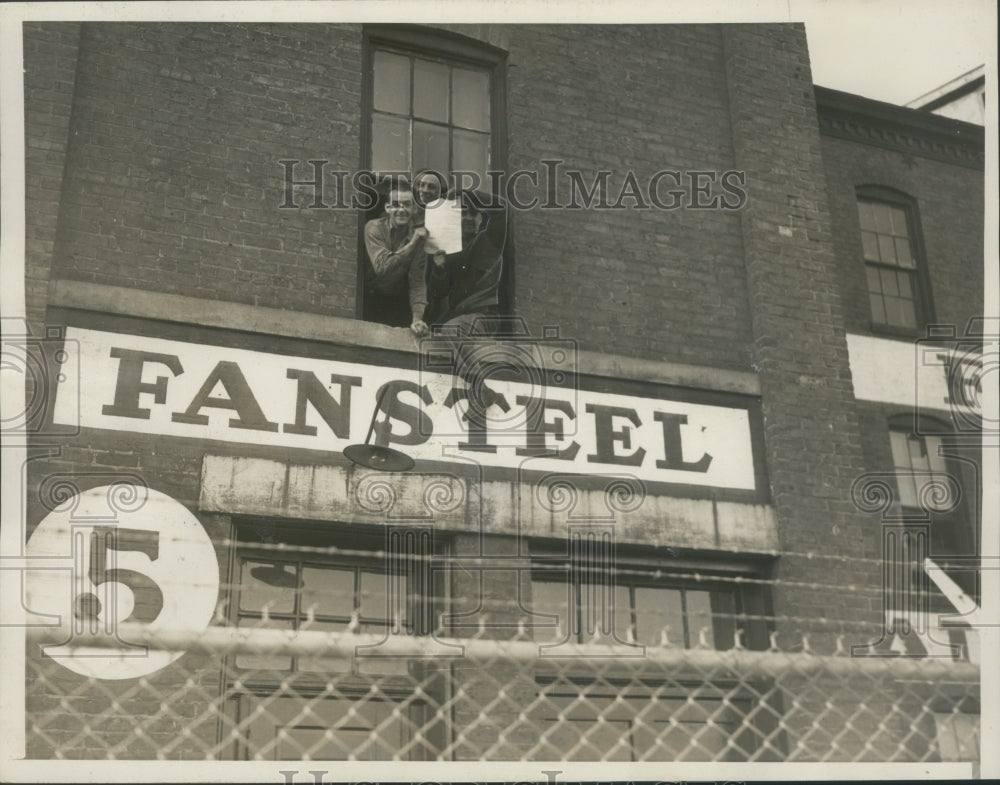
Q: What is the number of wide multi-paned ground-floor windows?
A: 2